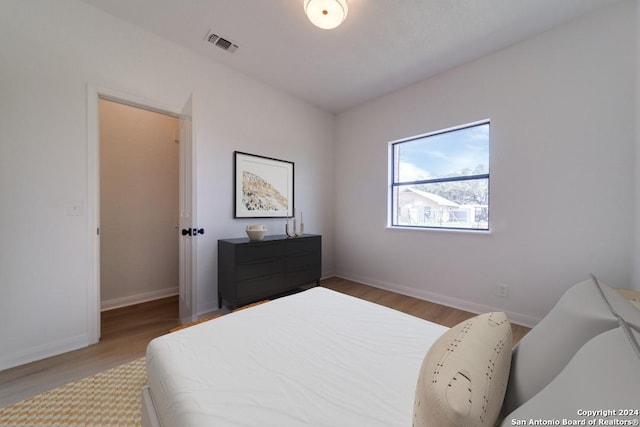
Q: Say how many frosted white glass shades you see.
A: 1